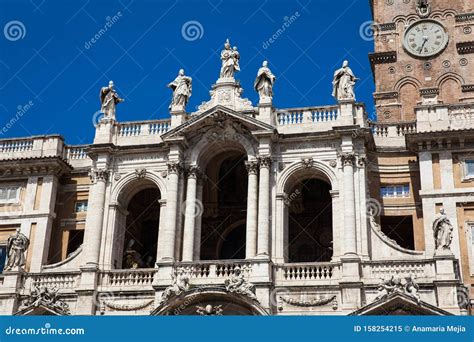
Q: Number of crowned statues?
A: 1